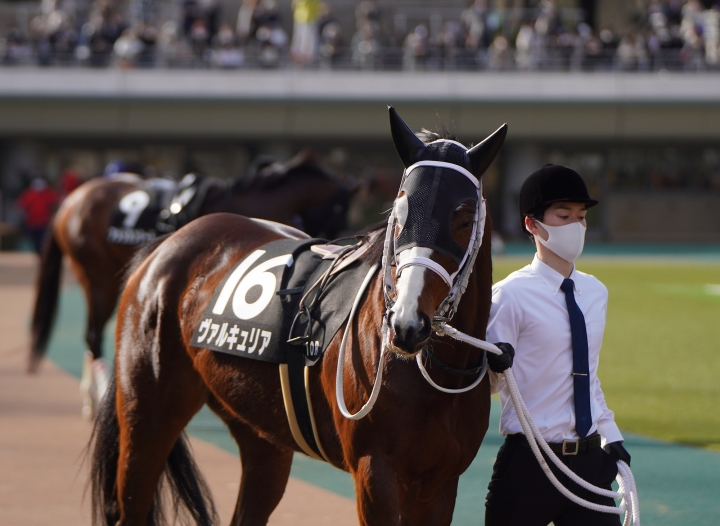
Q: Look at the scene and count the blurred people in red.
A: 2